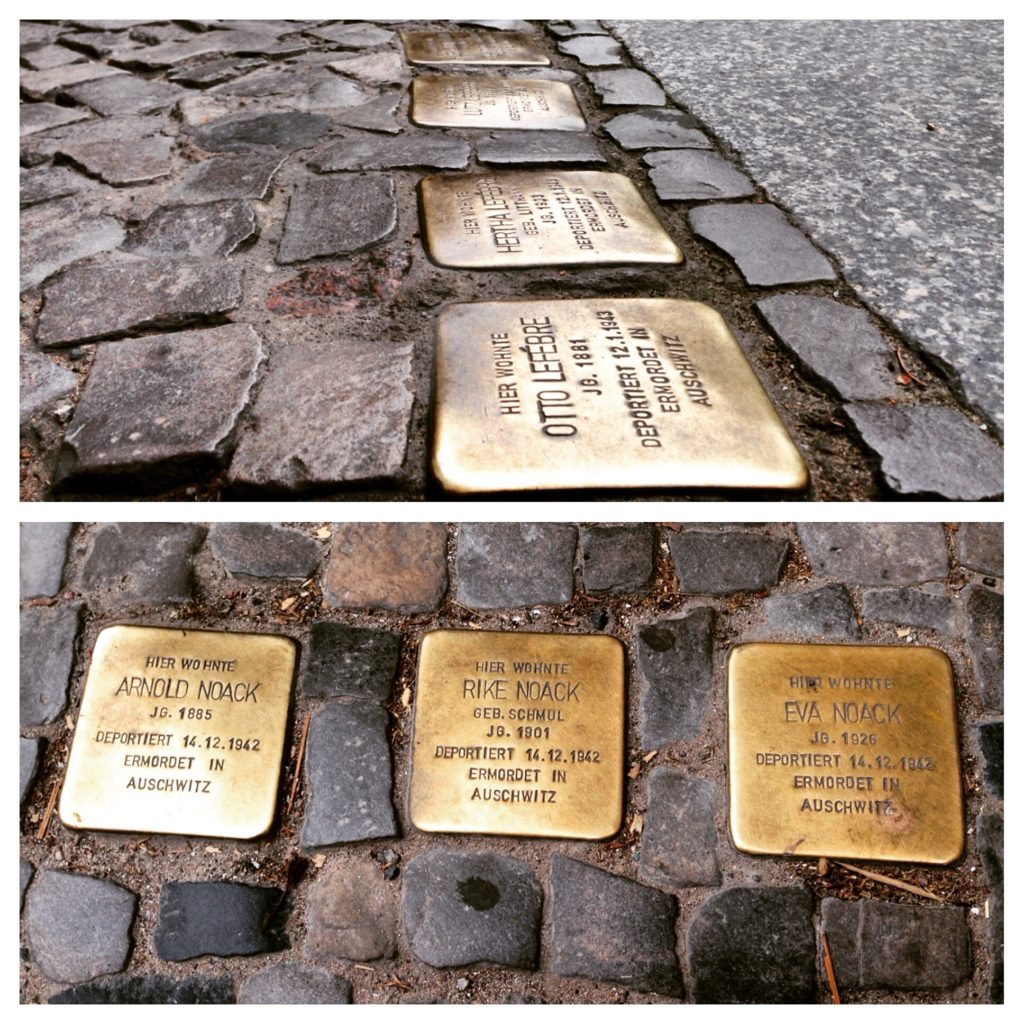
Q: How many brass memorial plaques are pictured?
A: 7